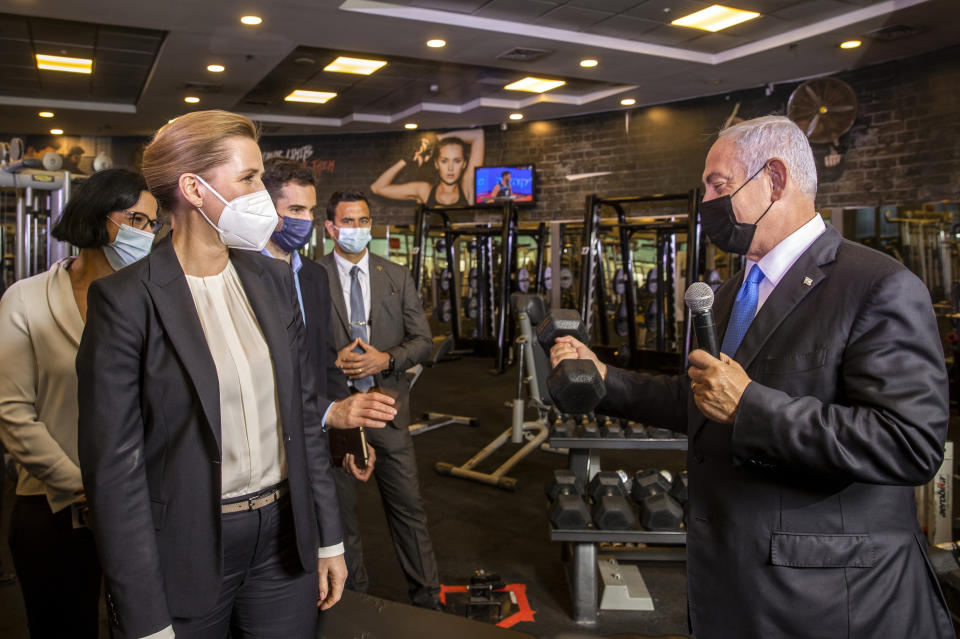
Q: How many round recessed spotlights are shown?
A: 11